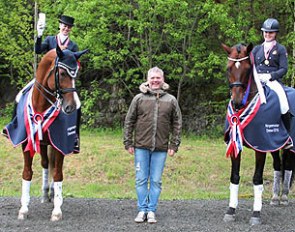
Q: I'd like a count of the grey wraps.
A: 2